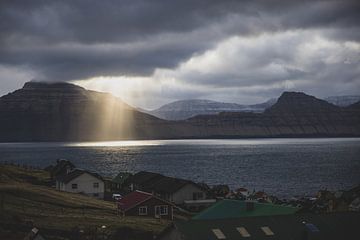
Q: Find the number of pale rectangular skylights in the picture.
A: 3